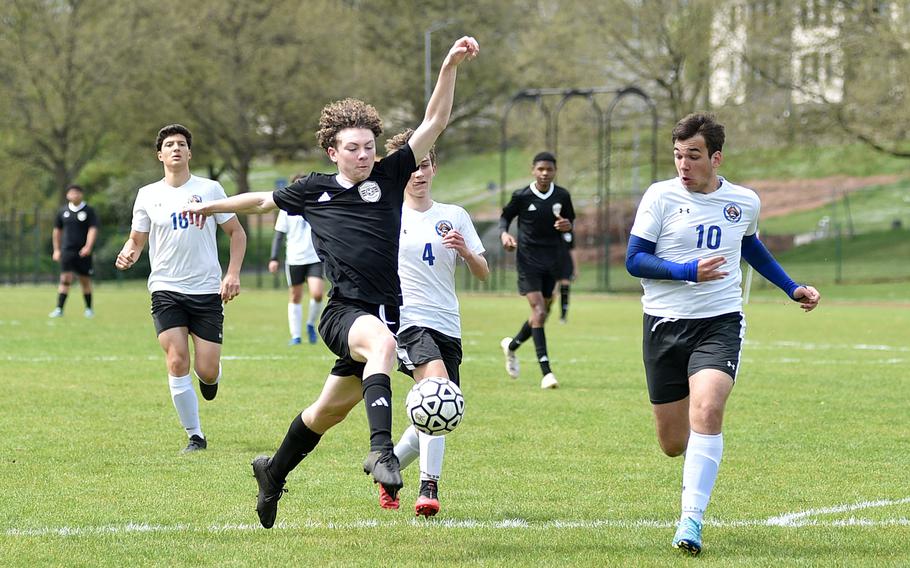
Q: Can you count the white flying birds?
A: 0